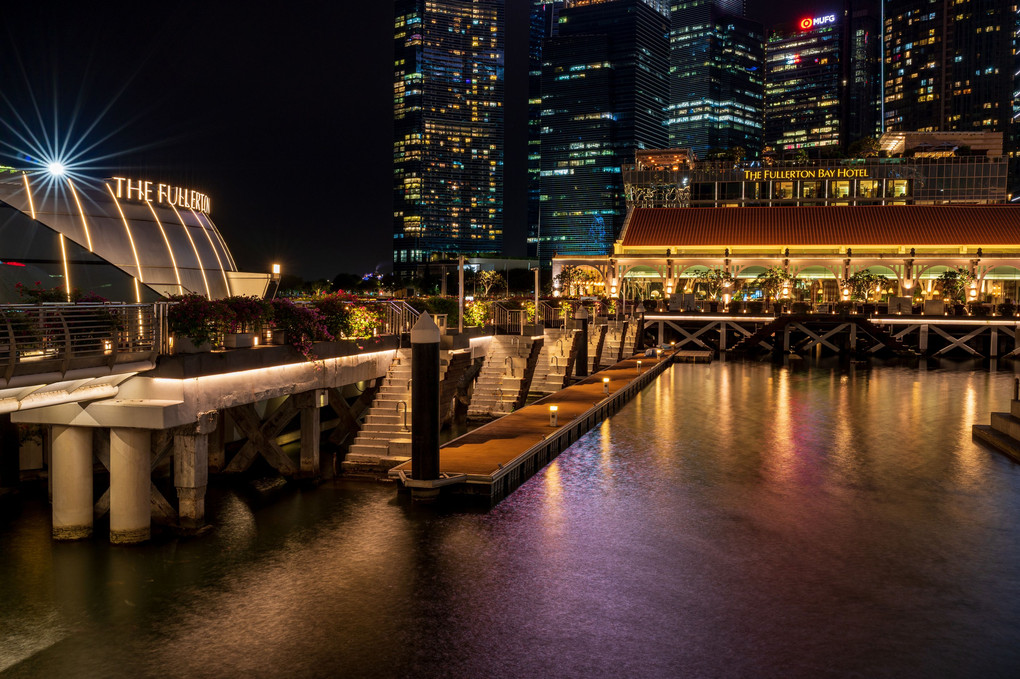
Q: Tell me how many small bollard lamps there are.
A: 5